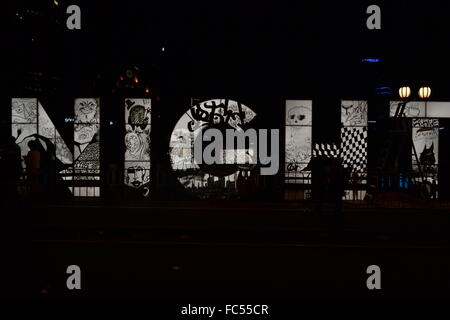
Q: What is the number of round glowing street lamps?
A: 2